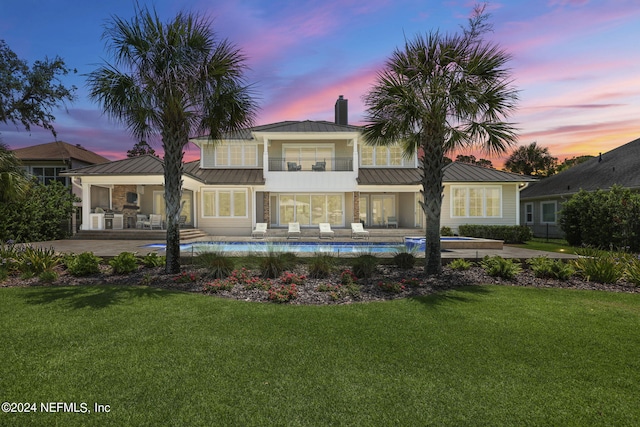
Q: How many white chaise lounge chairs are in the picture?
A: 4